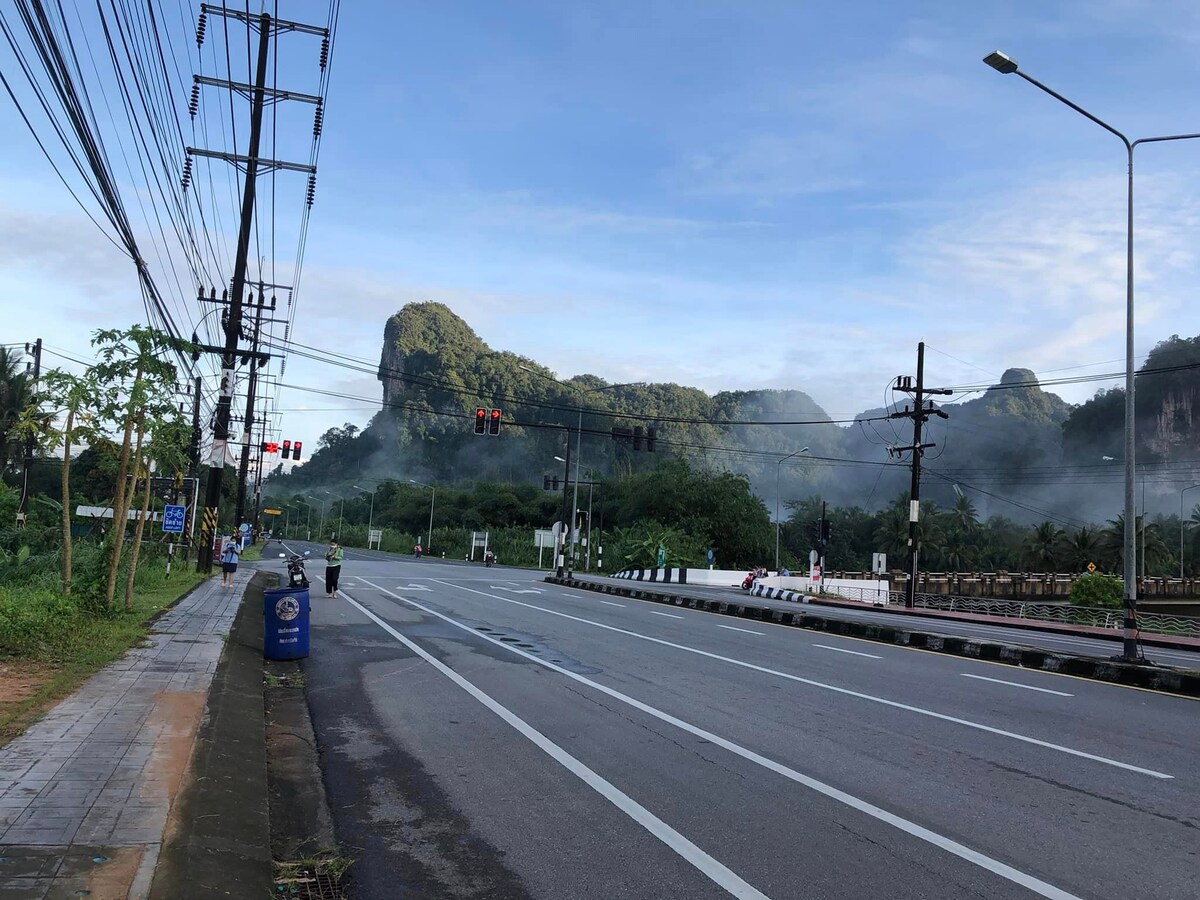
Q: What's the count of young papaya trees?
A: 4